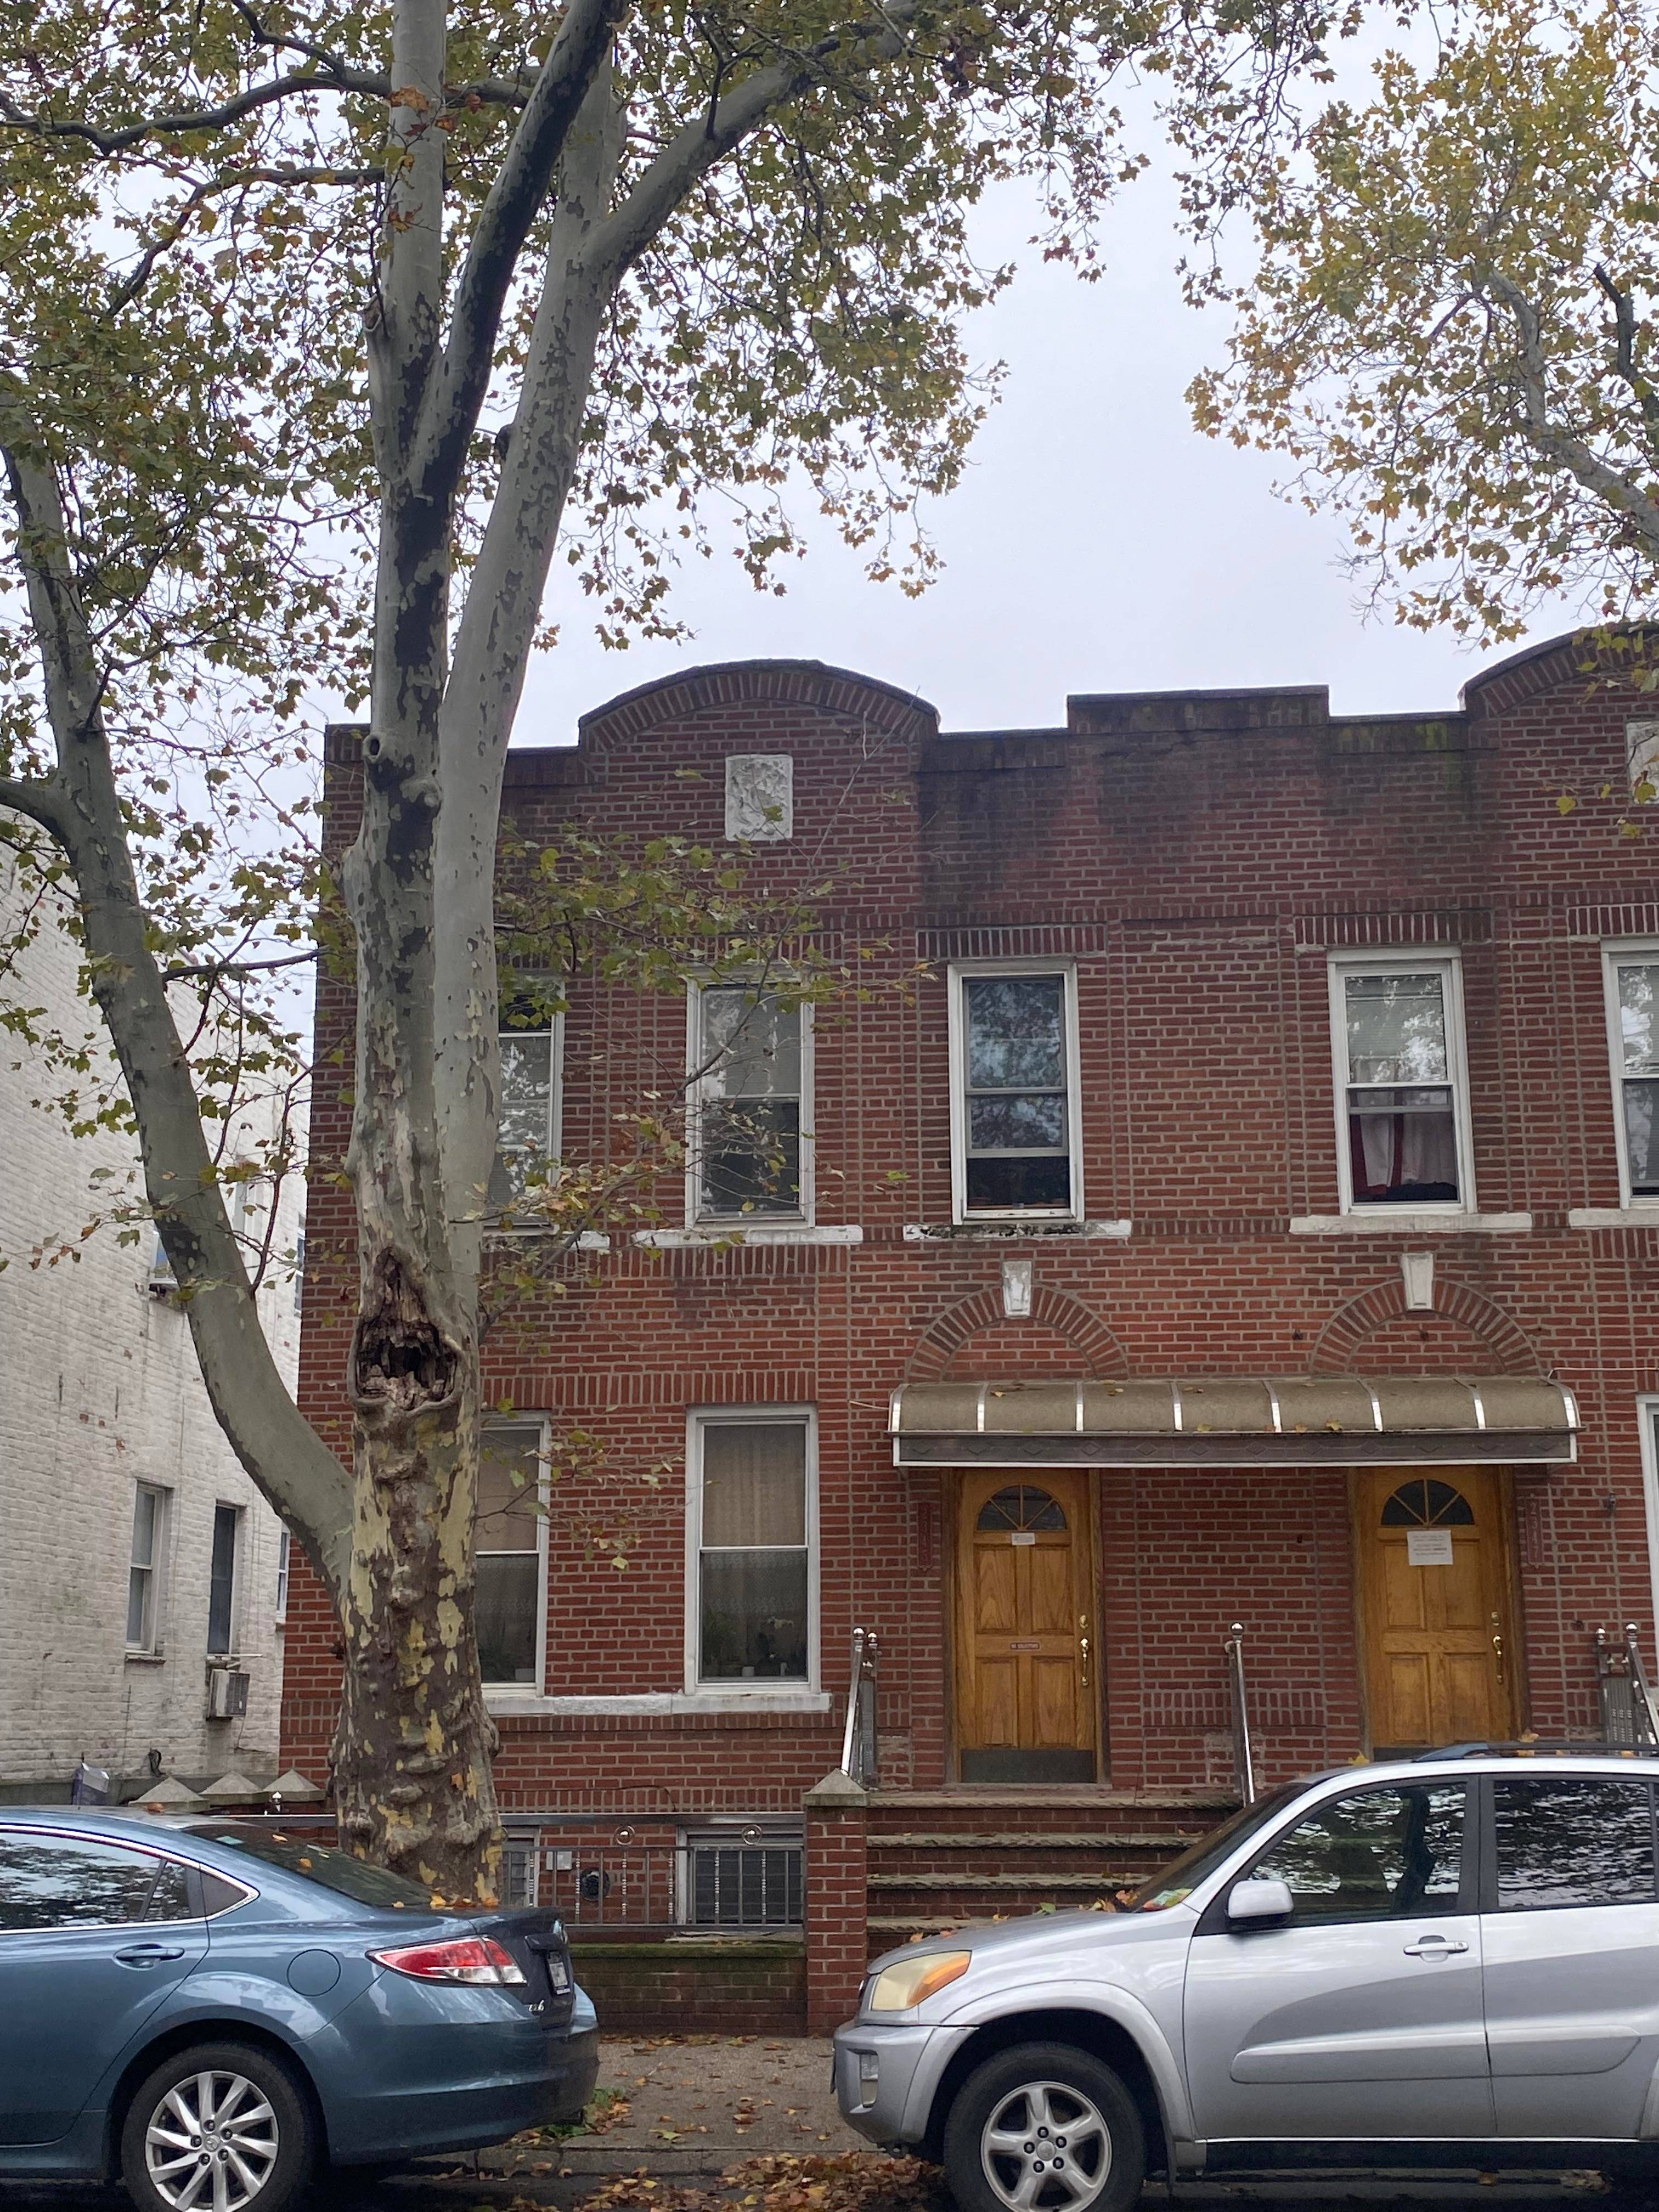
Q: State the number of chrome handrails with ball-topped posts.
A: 3